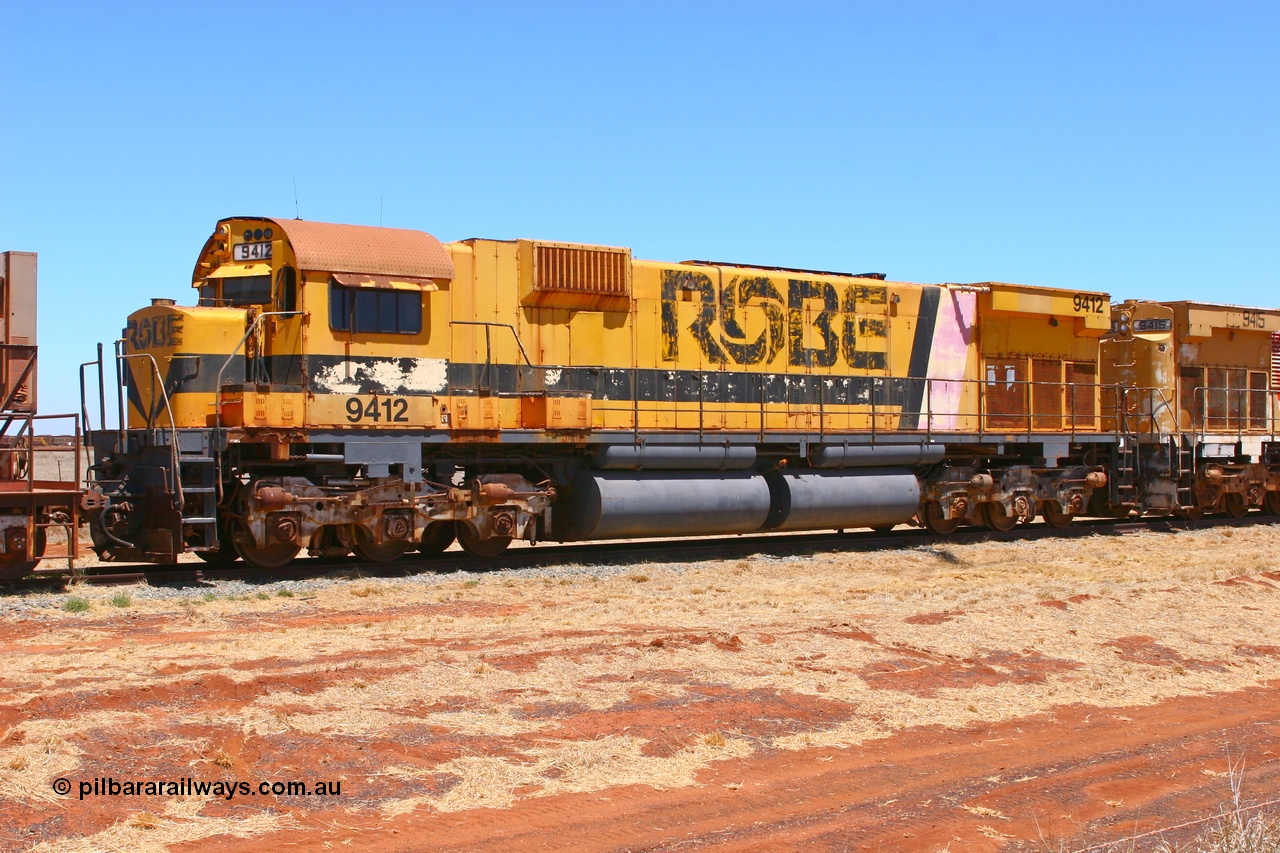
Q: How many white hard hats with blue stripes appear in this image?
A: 0